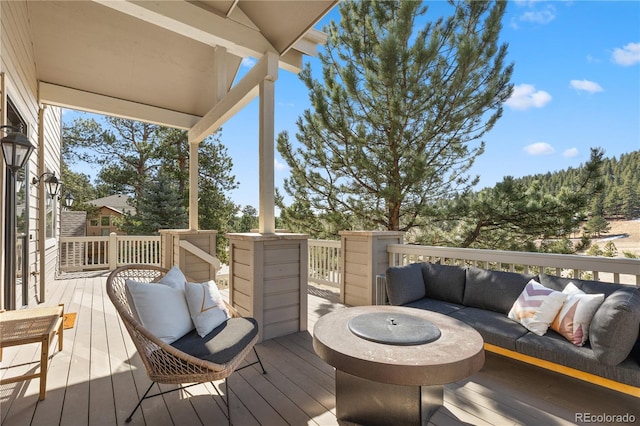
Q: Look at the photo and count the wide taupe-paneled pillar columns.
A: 3